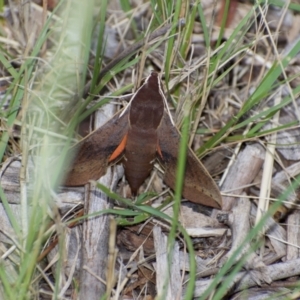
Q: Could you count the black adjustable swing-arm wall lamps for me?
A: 0